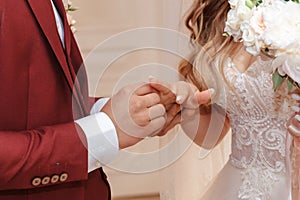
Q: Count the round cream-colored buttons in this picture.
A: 4